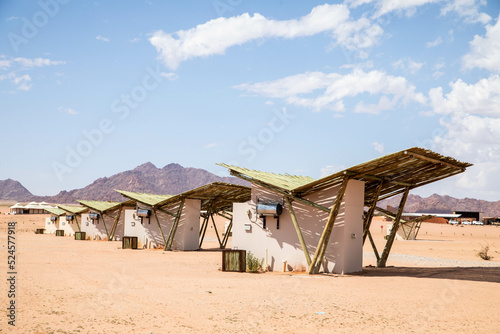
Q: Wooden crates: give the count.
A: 5